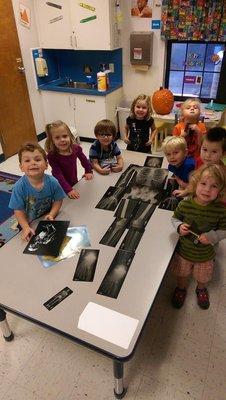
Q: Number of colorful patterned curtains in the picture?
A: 1